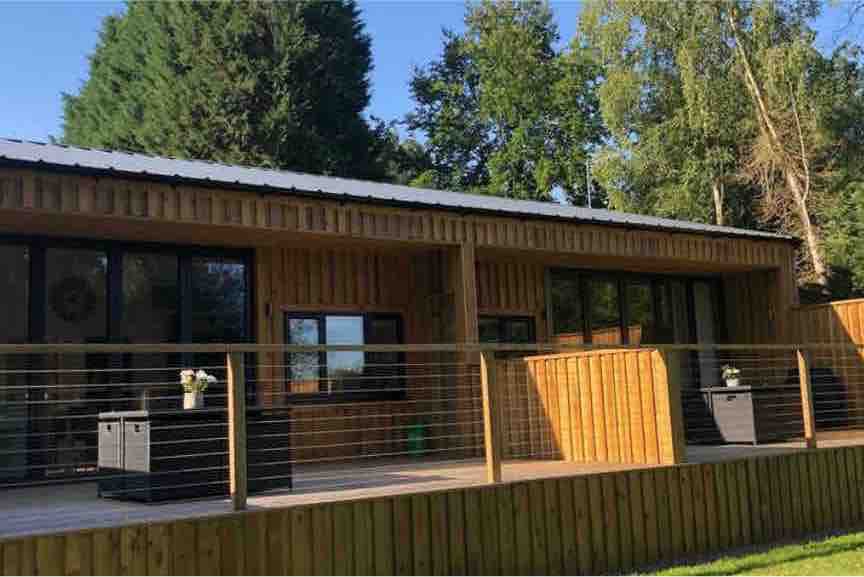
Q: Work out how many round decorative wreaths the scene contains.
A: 1